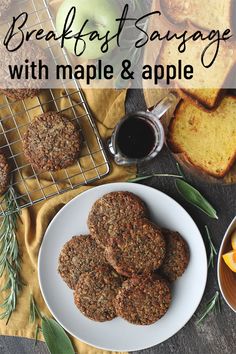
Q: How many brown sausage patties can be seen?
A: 9